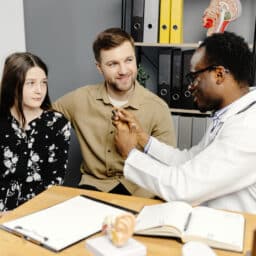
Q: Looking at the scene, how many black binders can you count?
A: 4